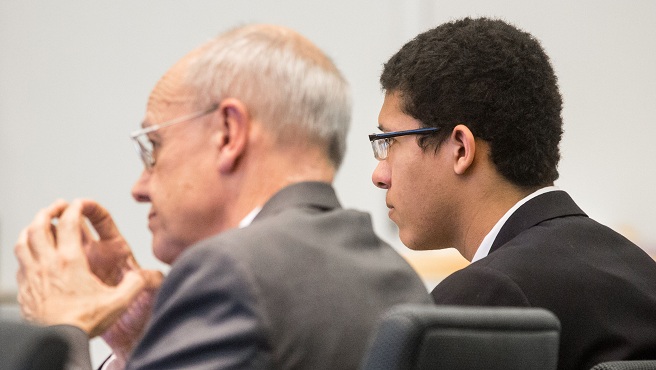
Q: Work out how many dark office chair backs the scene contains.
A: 3